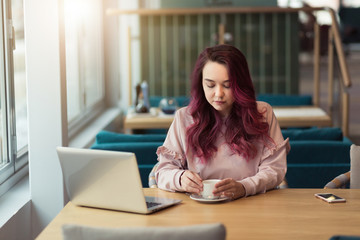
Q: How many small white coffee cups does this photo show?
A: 1